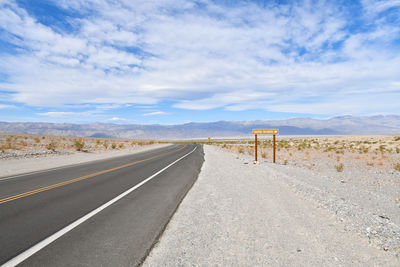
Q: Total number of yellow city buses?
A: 0